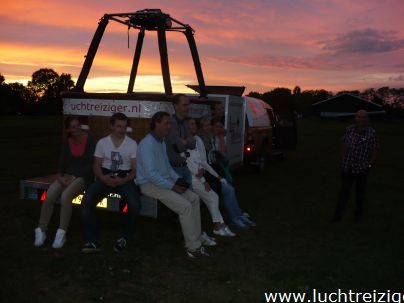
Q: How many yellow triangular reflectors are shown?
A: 2